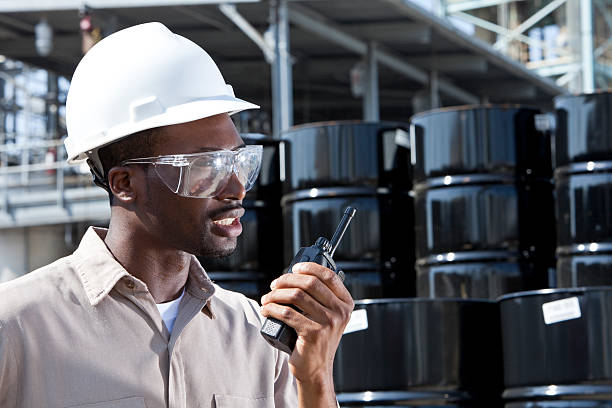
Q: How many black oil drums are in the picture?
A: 6